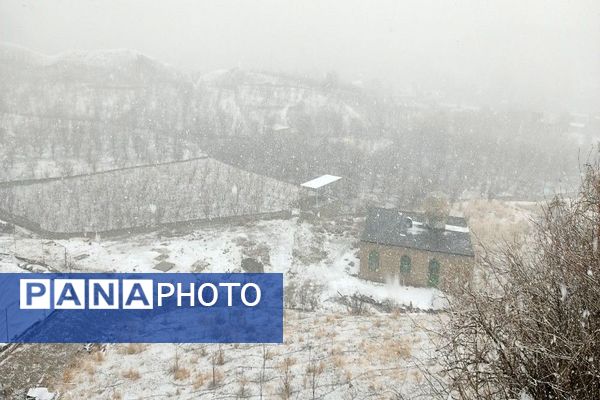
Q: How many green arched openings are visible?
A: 3